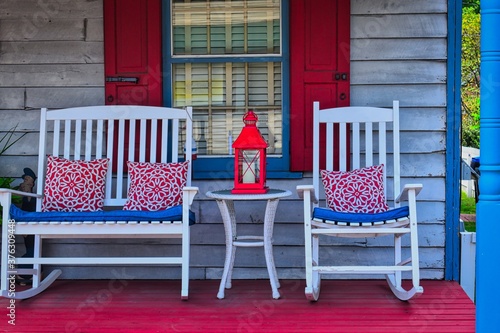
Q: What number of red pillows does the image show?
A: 3